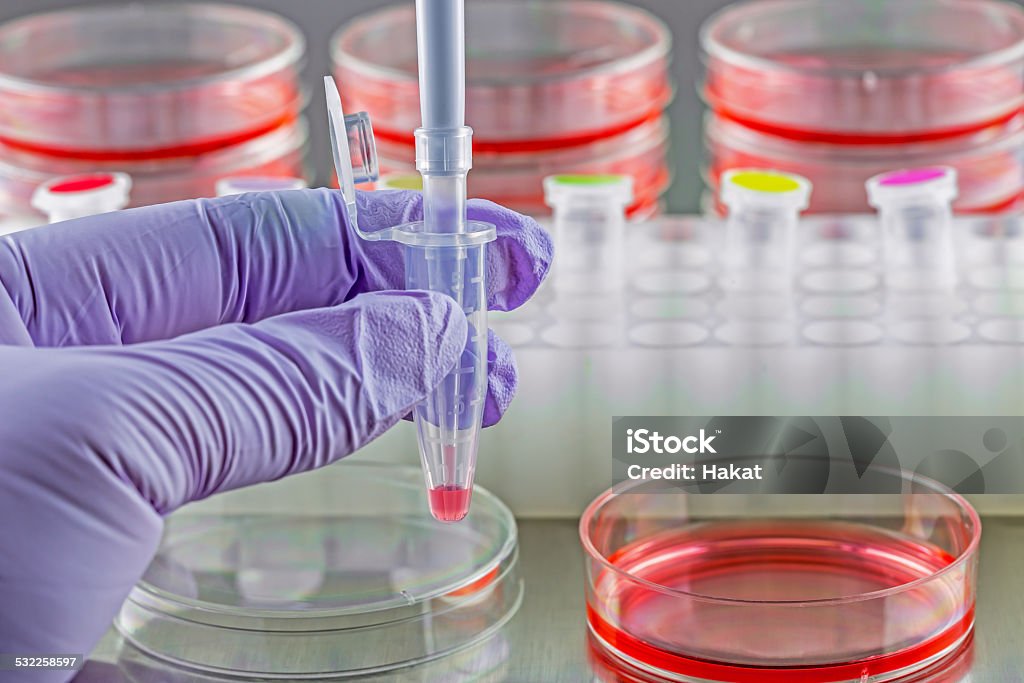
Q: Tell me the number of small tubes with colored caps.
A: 6